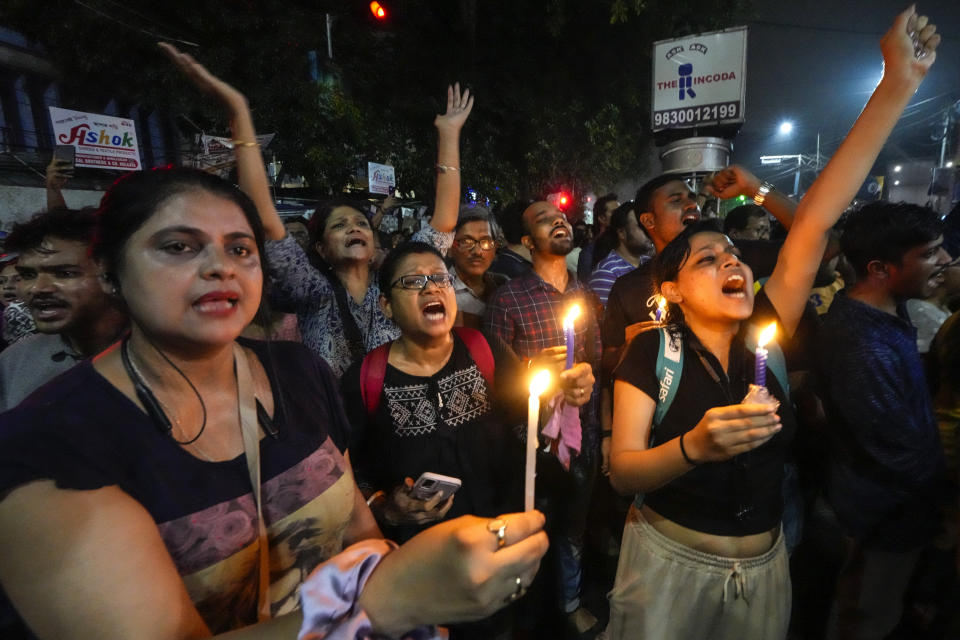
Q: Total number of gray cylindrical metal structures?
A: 1